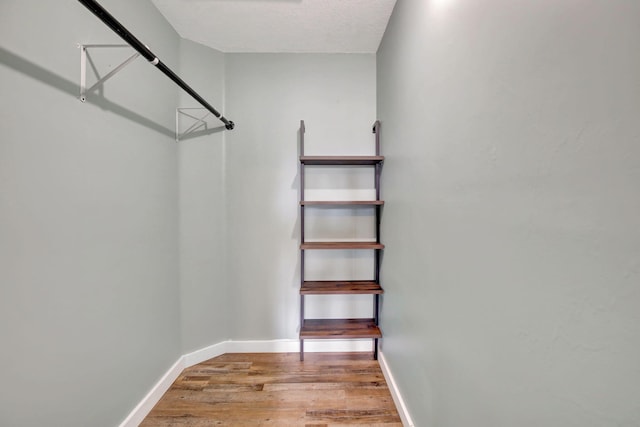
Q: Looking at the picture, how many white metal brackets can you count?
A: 2